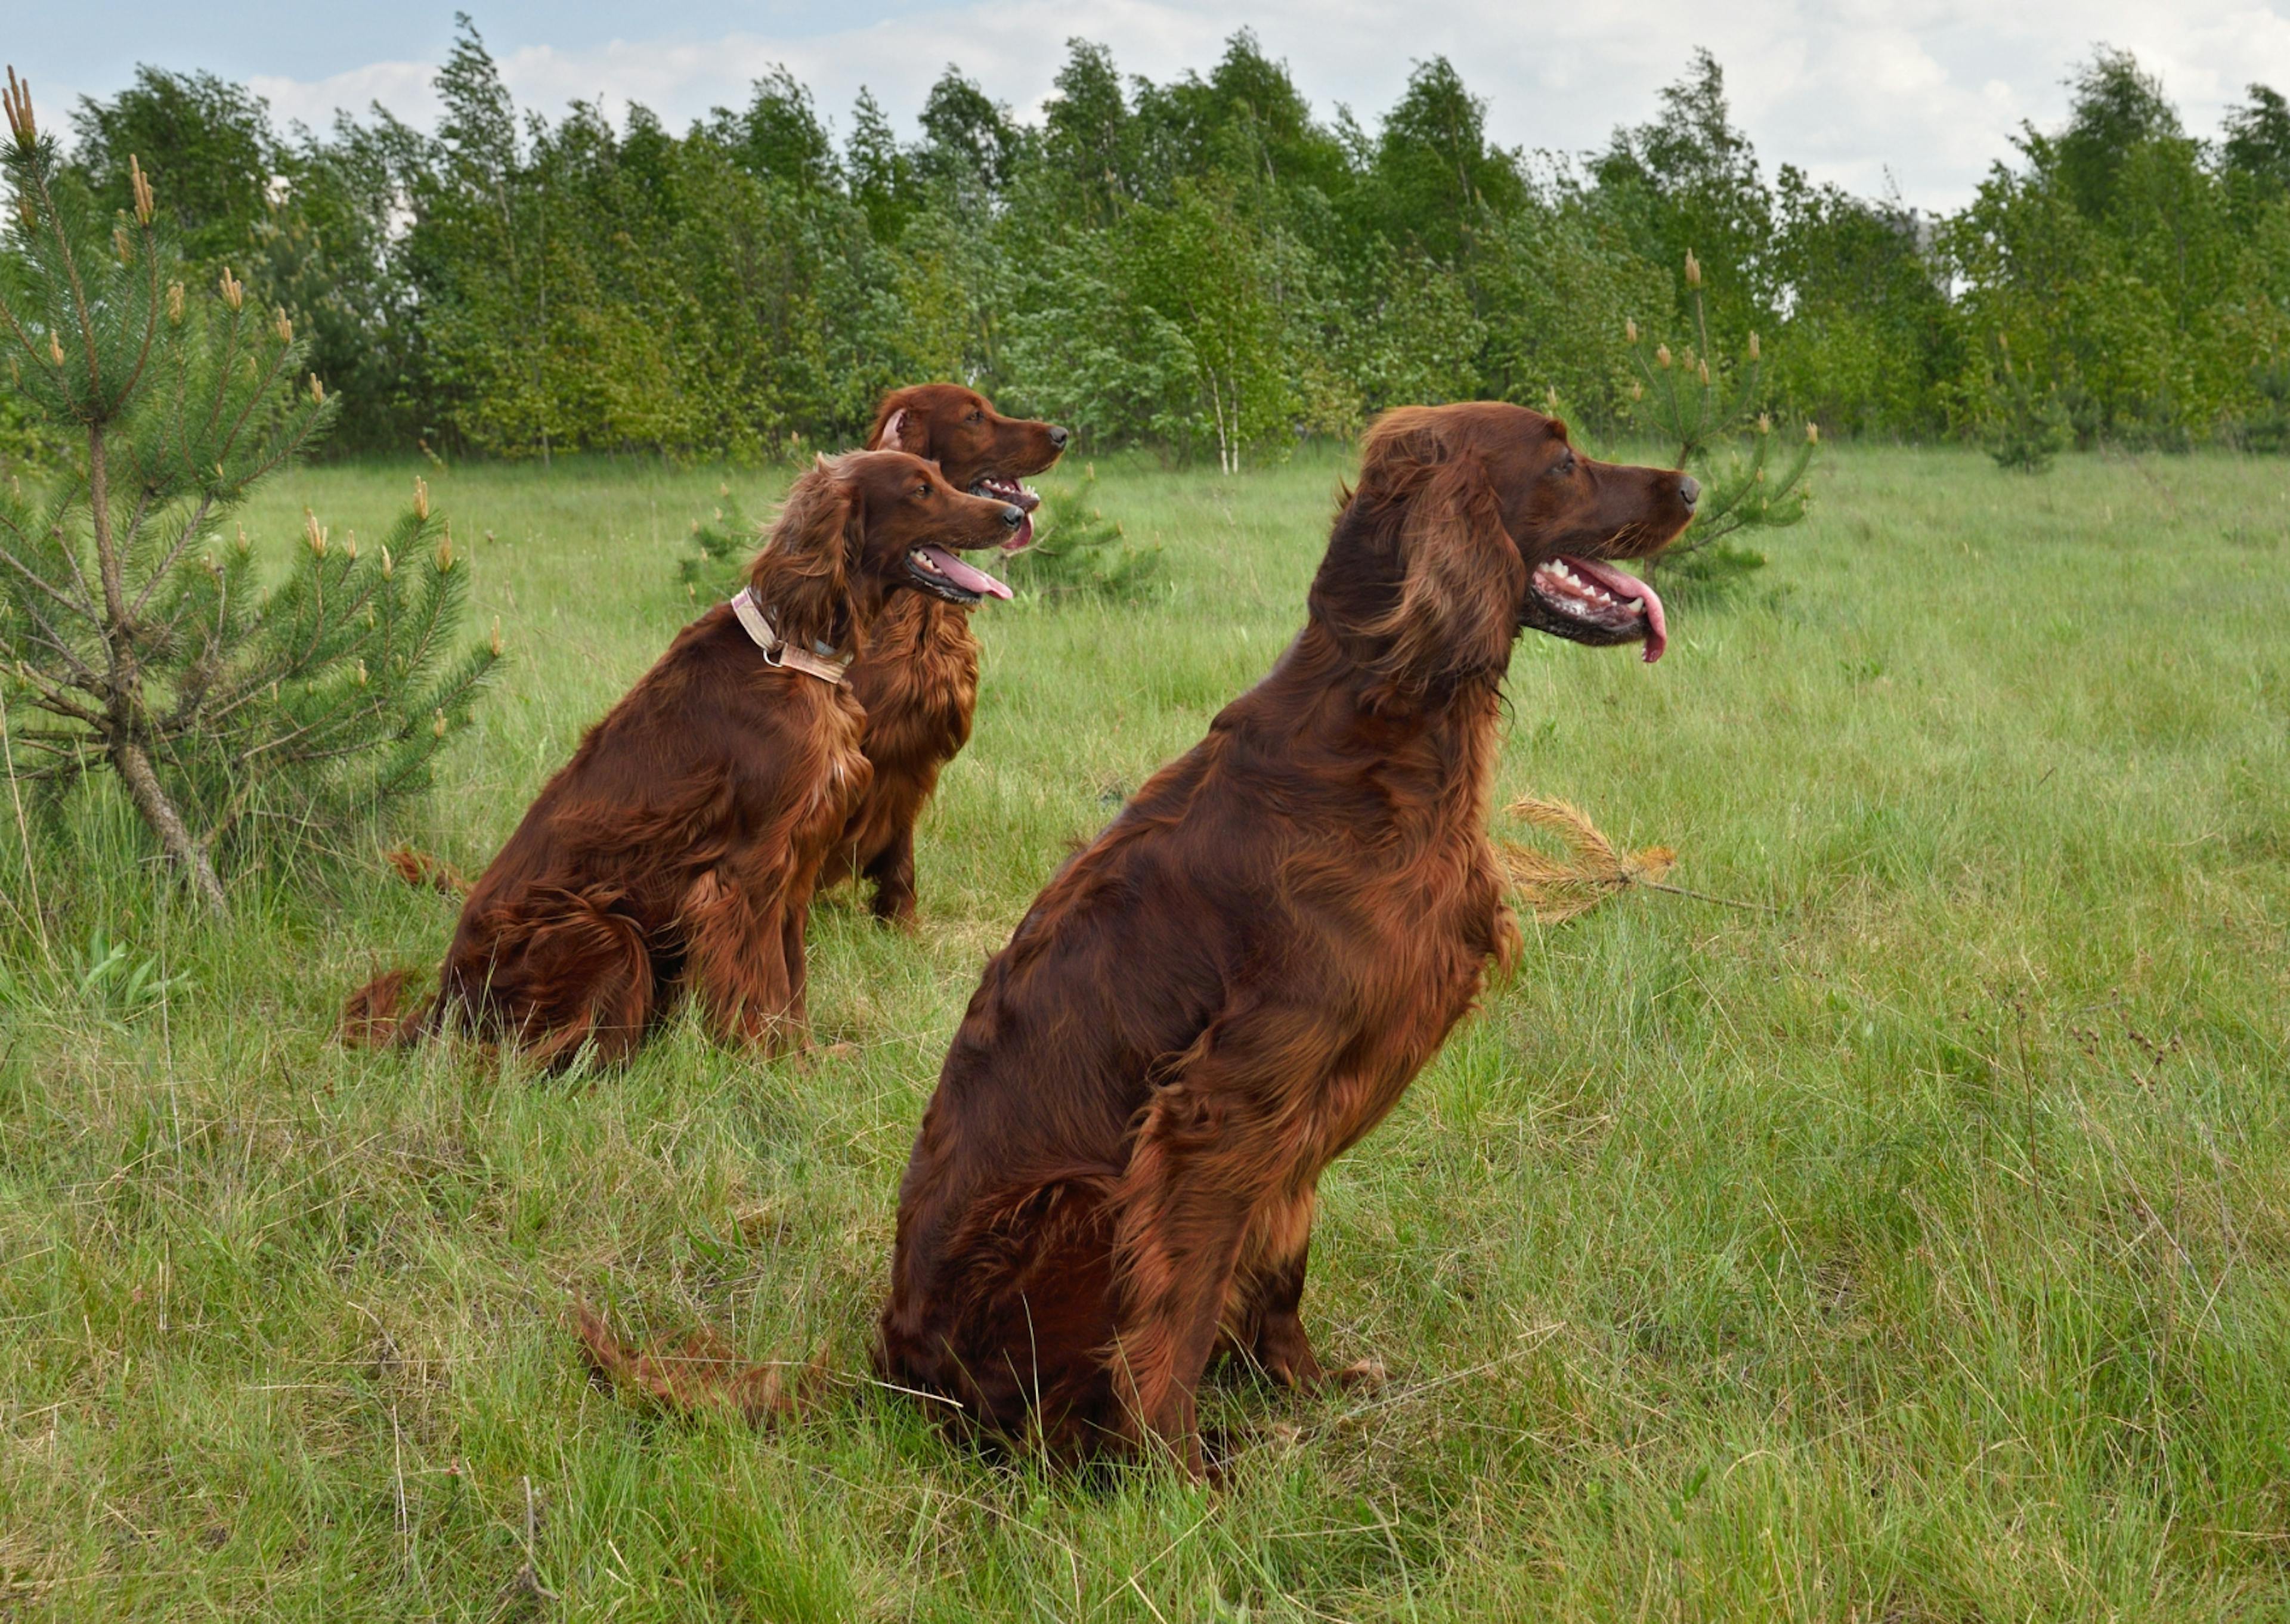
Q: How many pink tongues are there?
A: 3